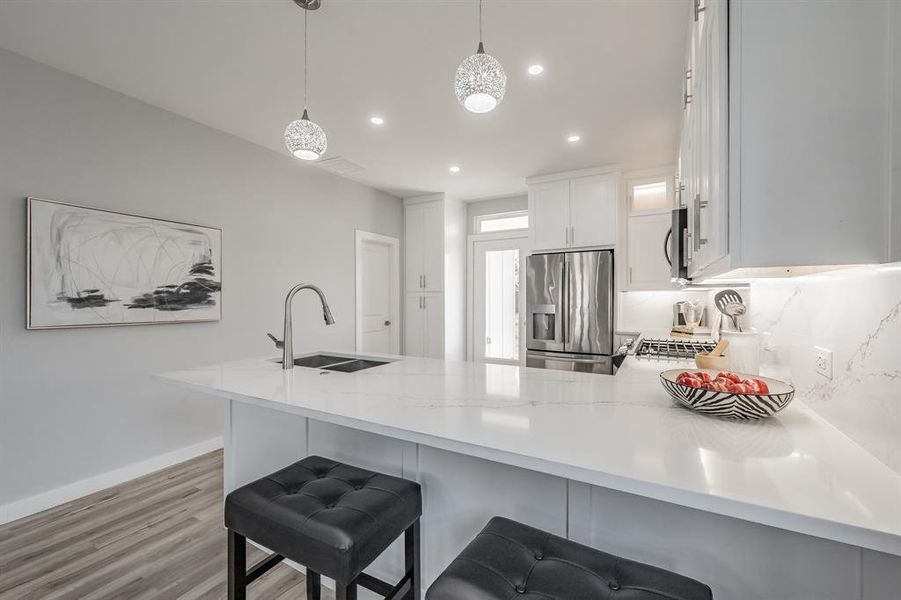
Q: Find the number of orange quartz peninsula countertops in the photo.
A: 0